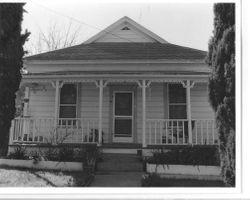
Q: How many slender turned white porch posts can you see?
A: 4